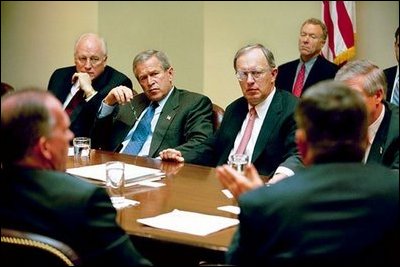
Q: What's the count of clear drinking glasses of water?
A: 3